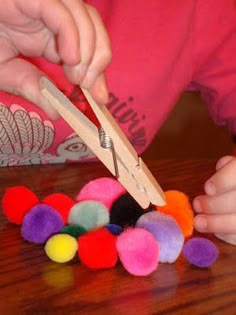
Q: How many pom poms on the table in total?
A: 14